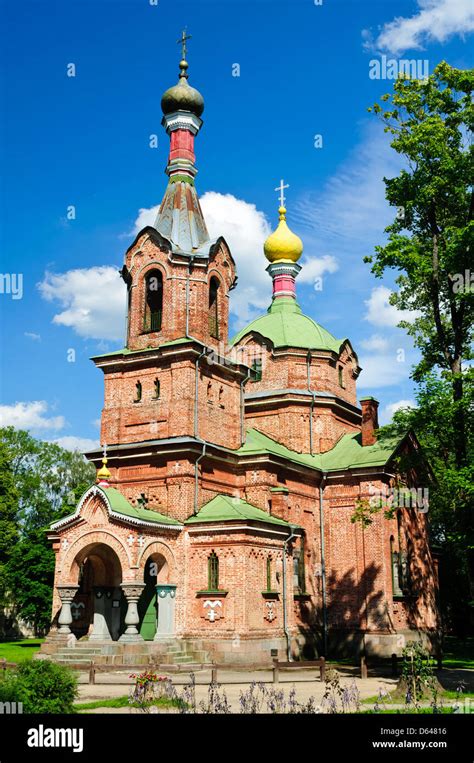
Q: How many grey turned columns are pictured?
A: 2